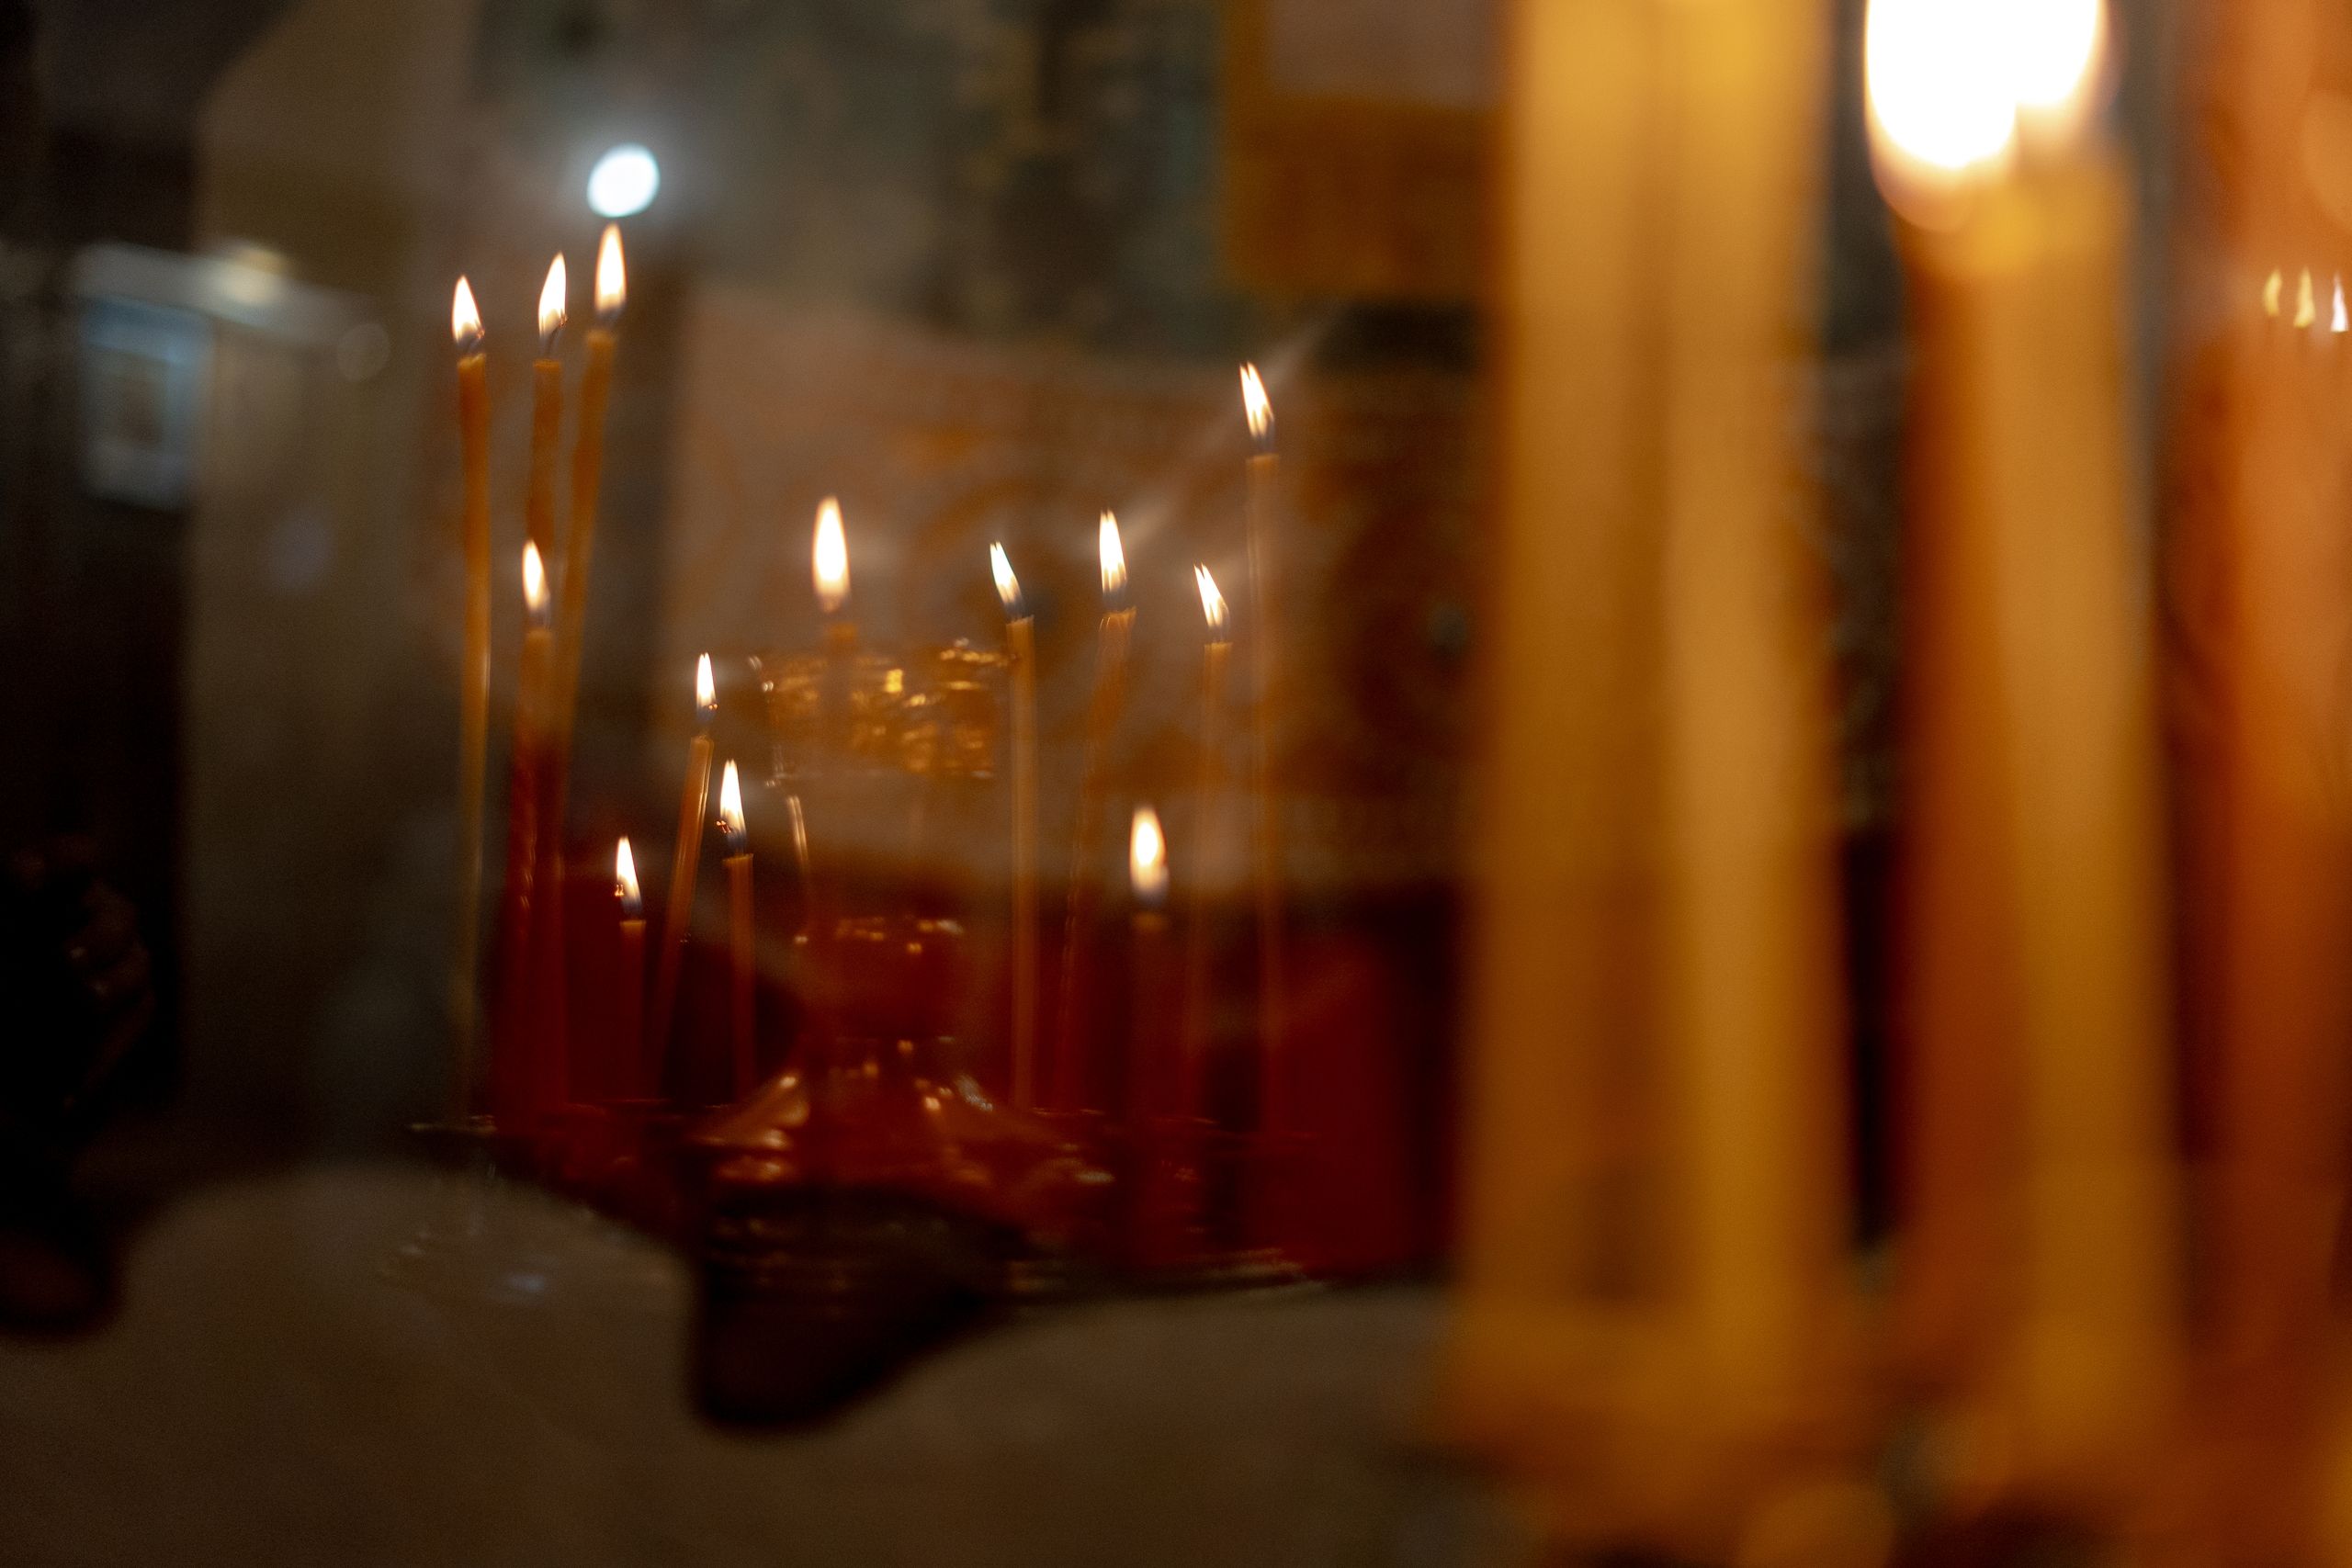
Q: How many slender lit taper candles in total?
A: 13